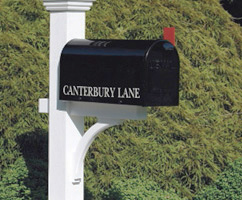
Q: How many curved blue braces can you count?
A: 0